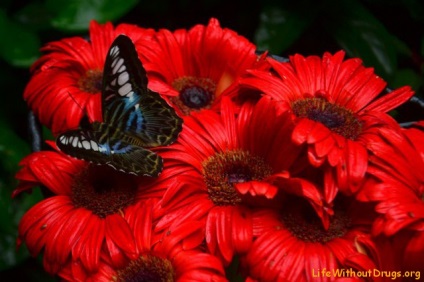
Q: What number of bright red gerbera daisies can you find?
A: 8